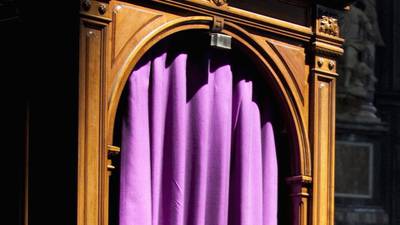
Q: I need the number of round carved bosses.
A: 4